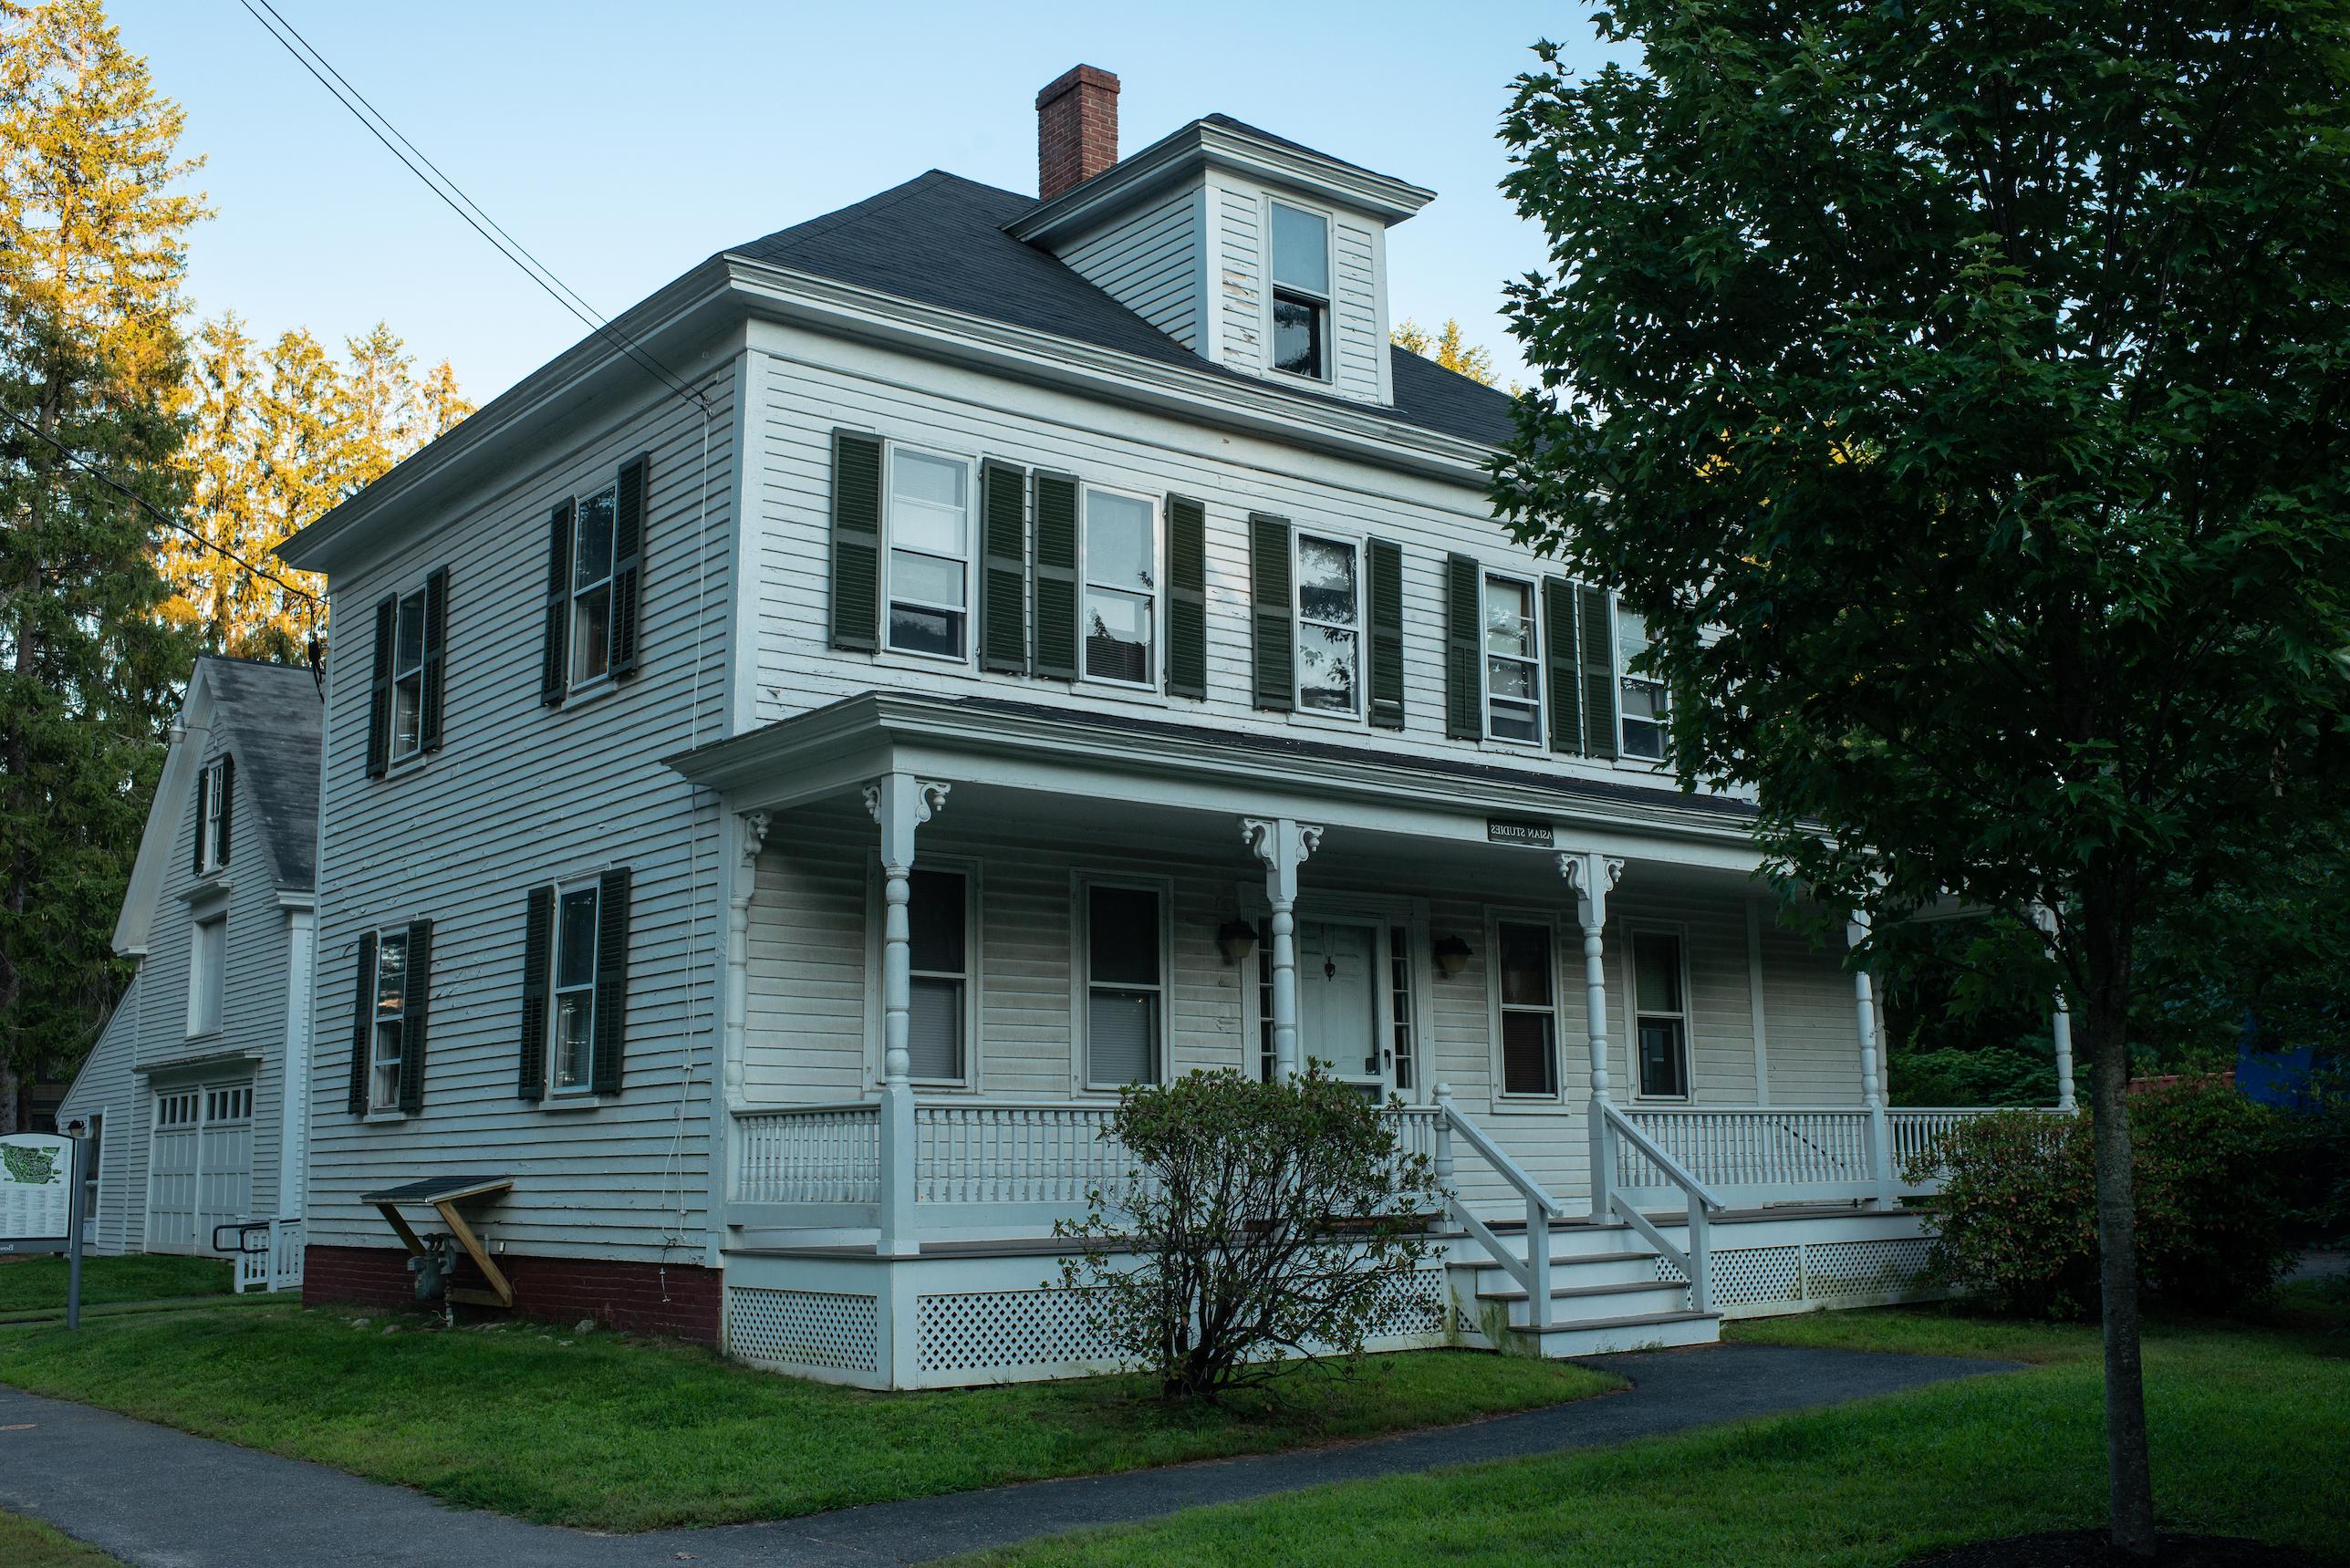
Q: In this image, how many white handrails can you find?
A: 2